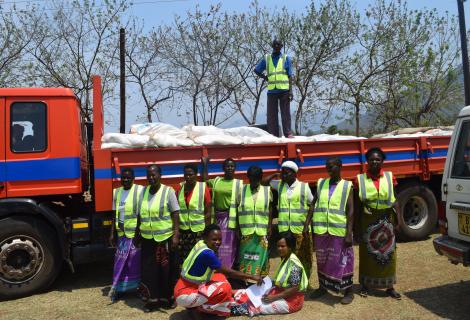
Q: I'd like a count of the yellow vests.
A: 11